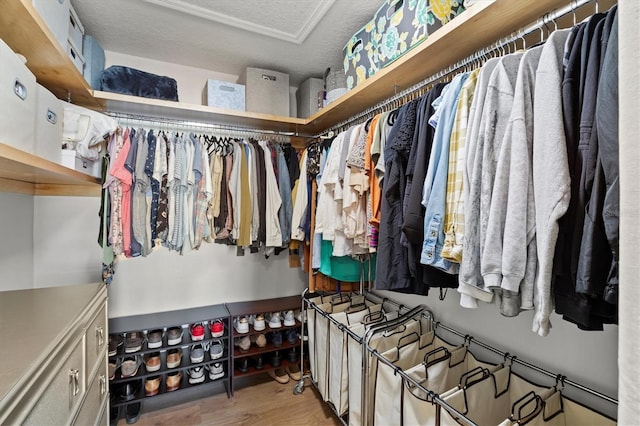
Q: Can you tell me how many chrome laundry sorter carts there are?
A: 2